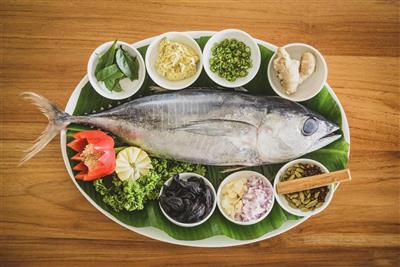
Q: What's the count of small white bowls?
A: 7